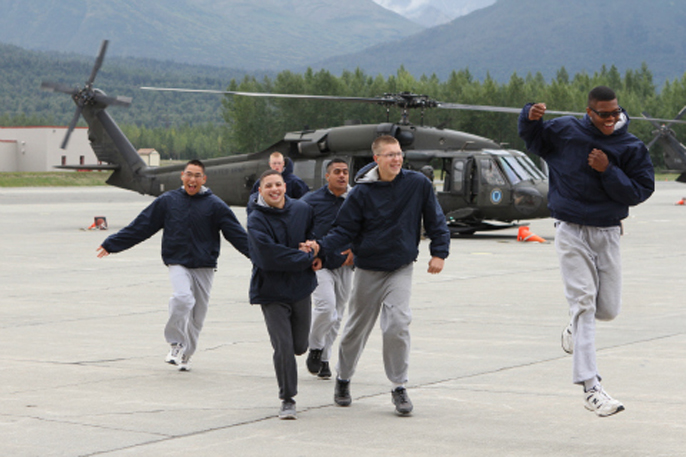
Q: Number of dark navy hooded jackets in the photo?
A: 6